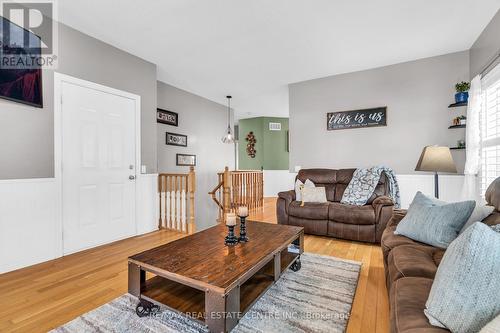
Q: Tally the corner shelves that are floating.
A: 3